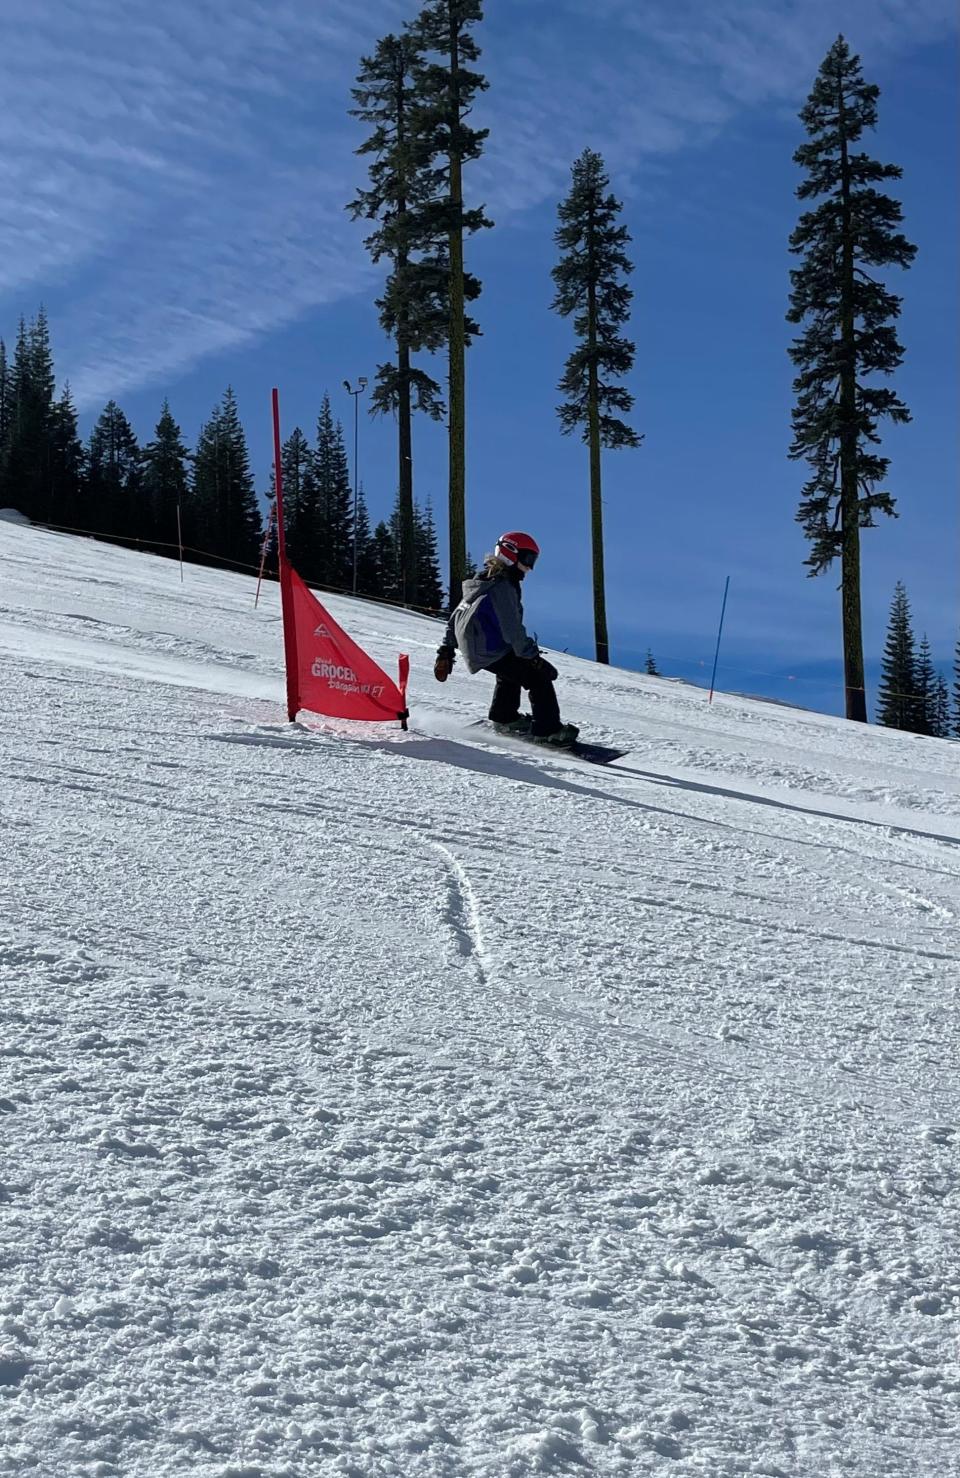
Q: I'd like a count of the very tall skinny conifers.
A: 4